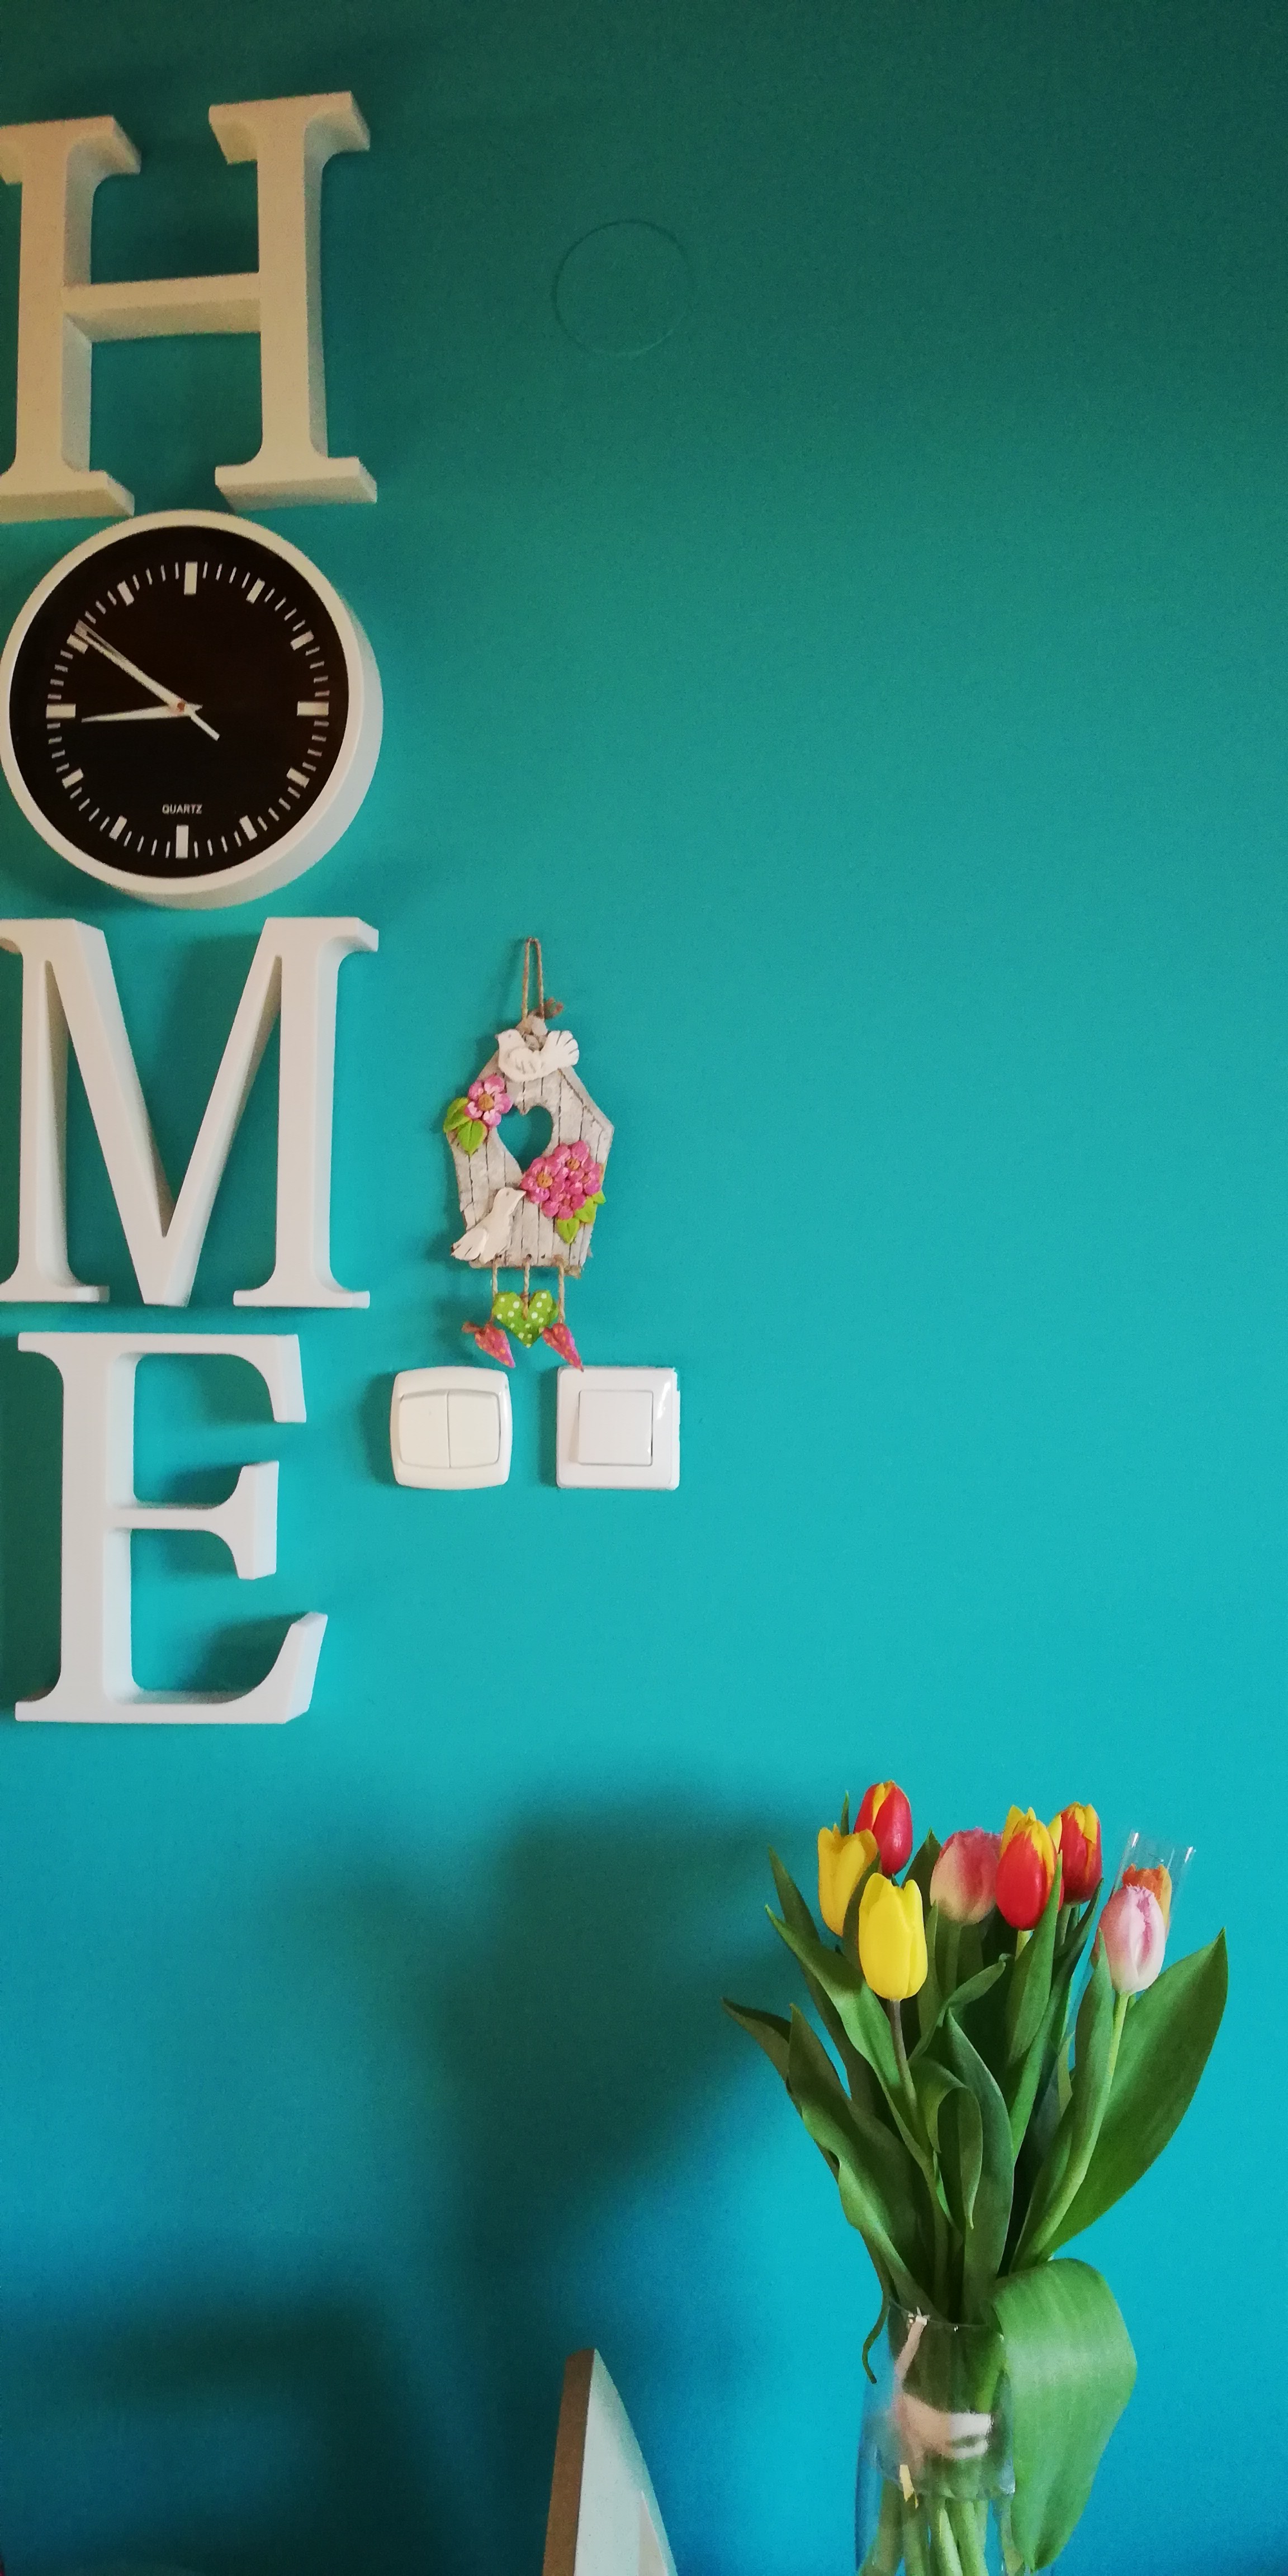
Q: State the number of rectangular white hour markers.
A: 12